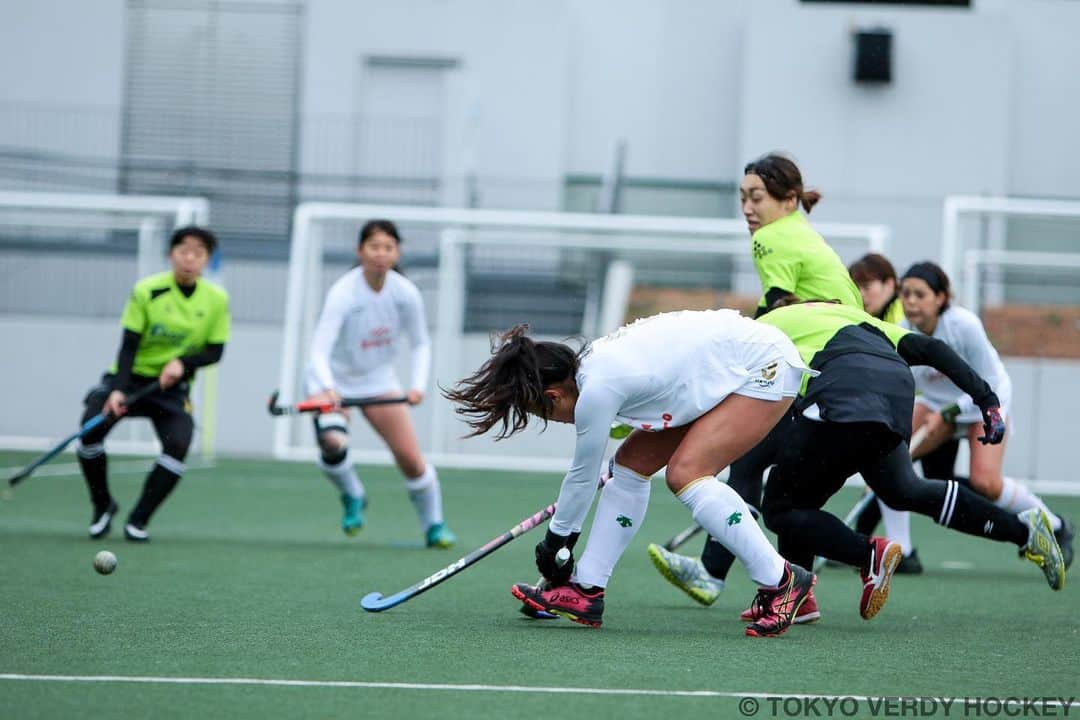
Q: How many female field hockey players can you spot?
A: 7